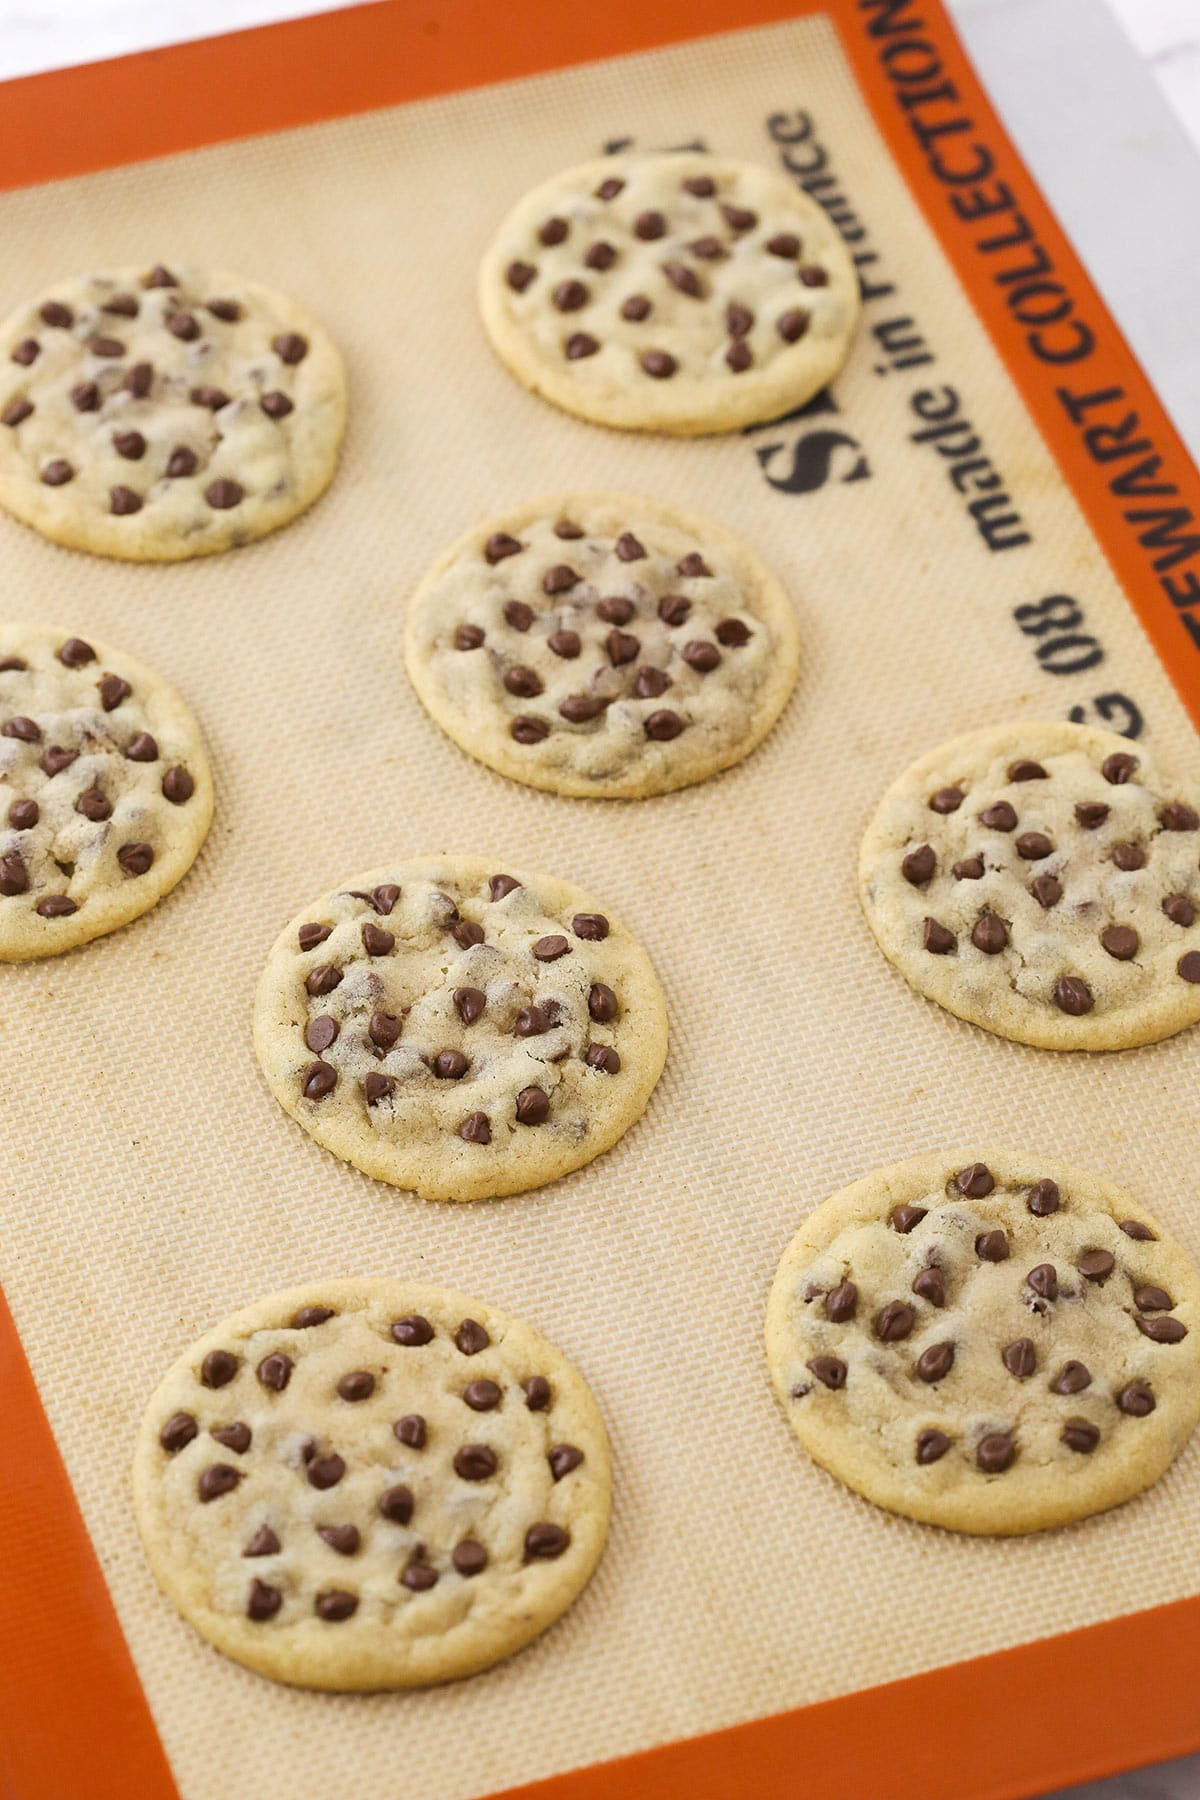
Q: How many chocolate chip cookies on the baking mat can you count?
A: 8